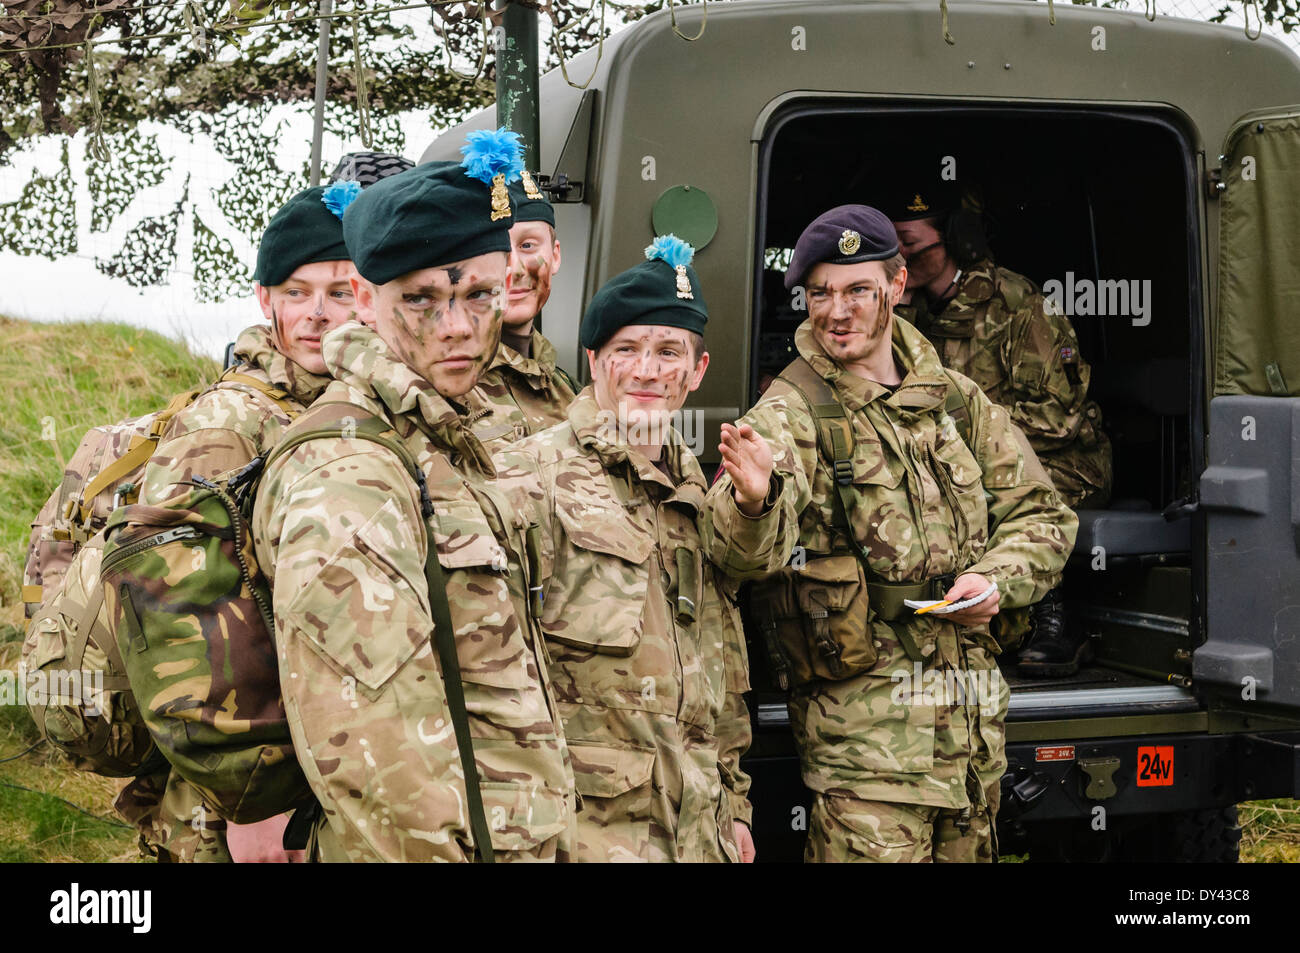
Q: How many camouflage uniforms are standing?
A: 5